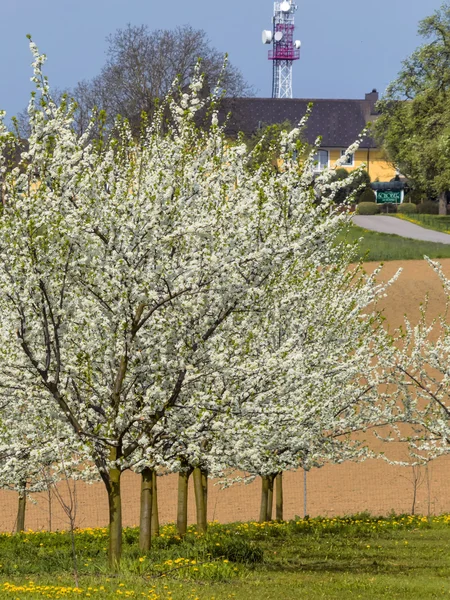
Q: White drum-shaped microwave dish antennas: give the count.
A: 4